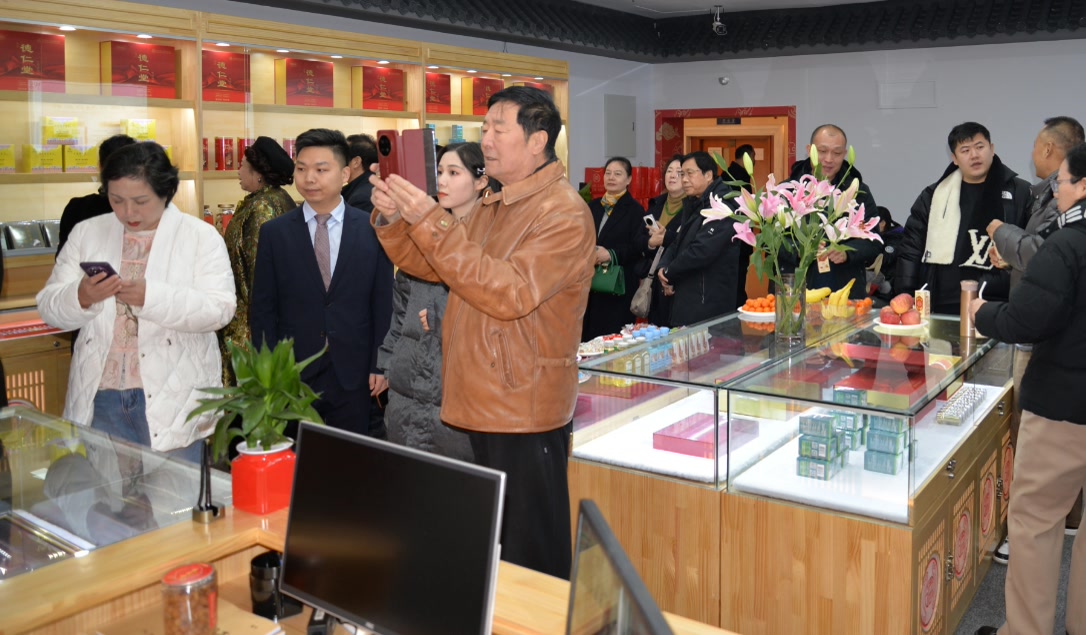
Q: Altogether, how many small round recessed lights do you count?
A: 10